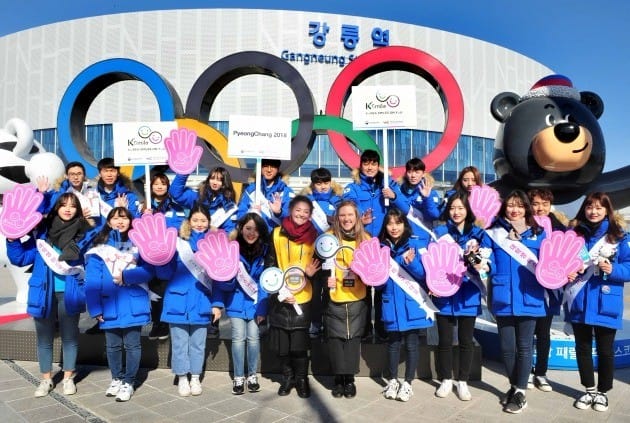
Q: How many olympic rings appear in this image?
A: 5